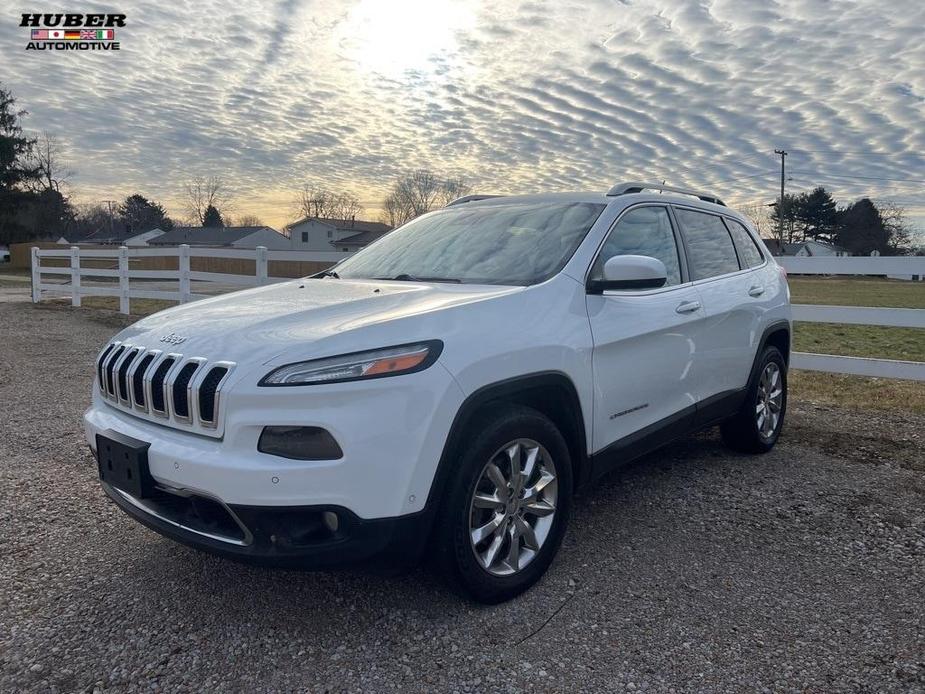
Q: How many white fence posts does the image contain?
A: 5